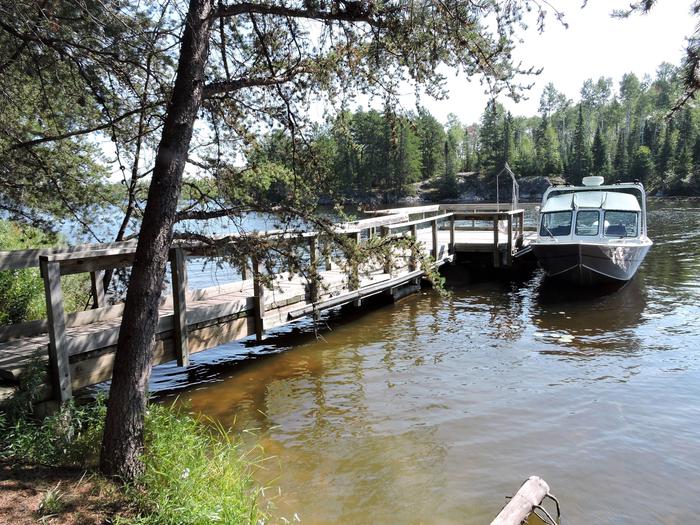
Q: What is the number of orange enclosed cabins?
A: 0